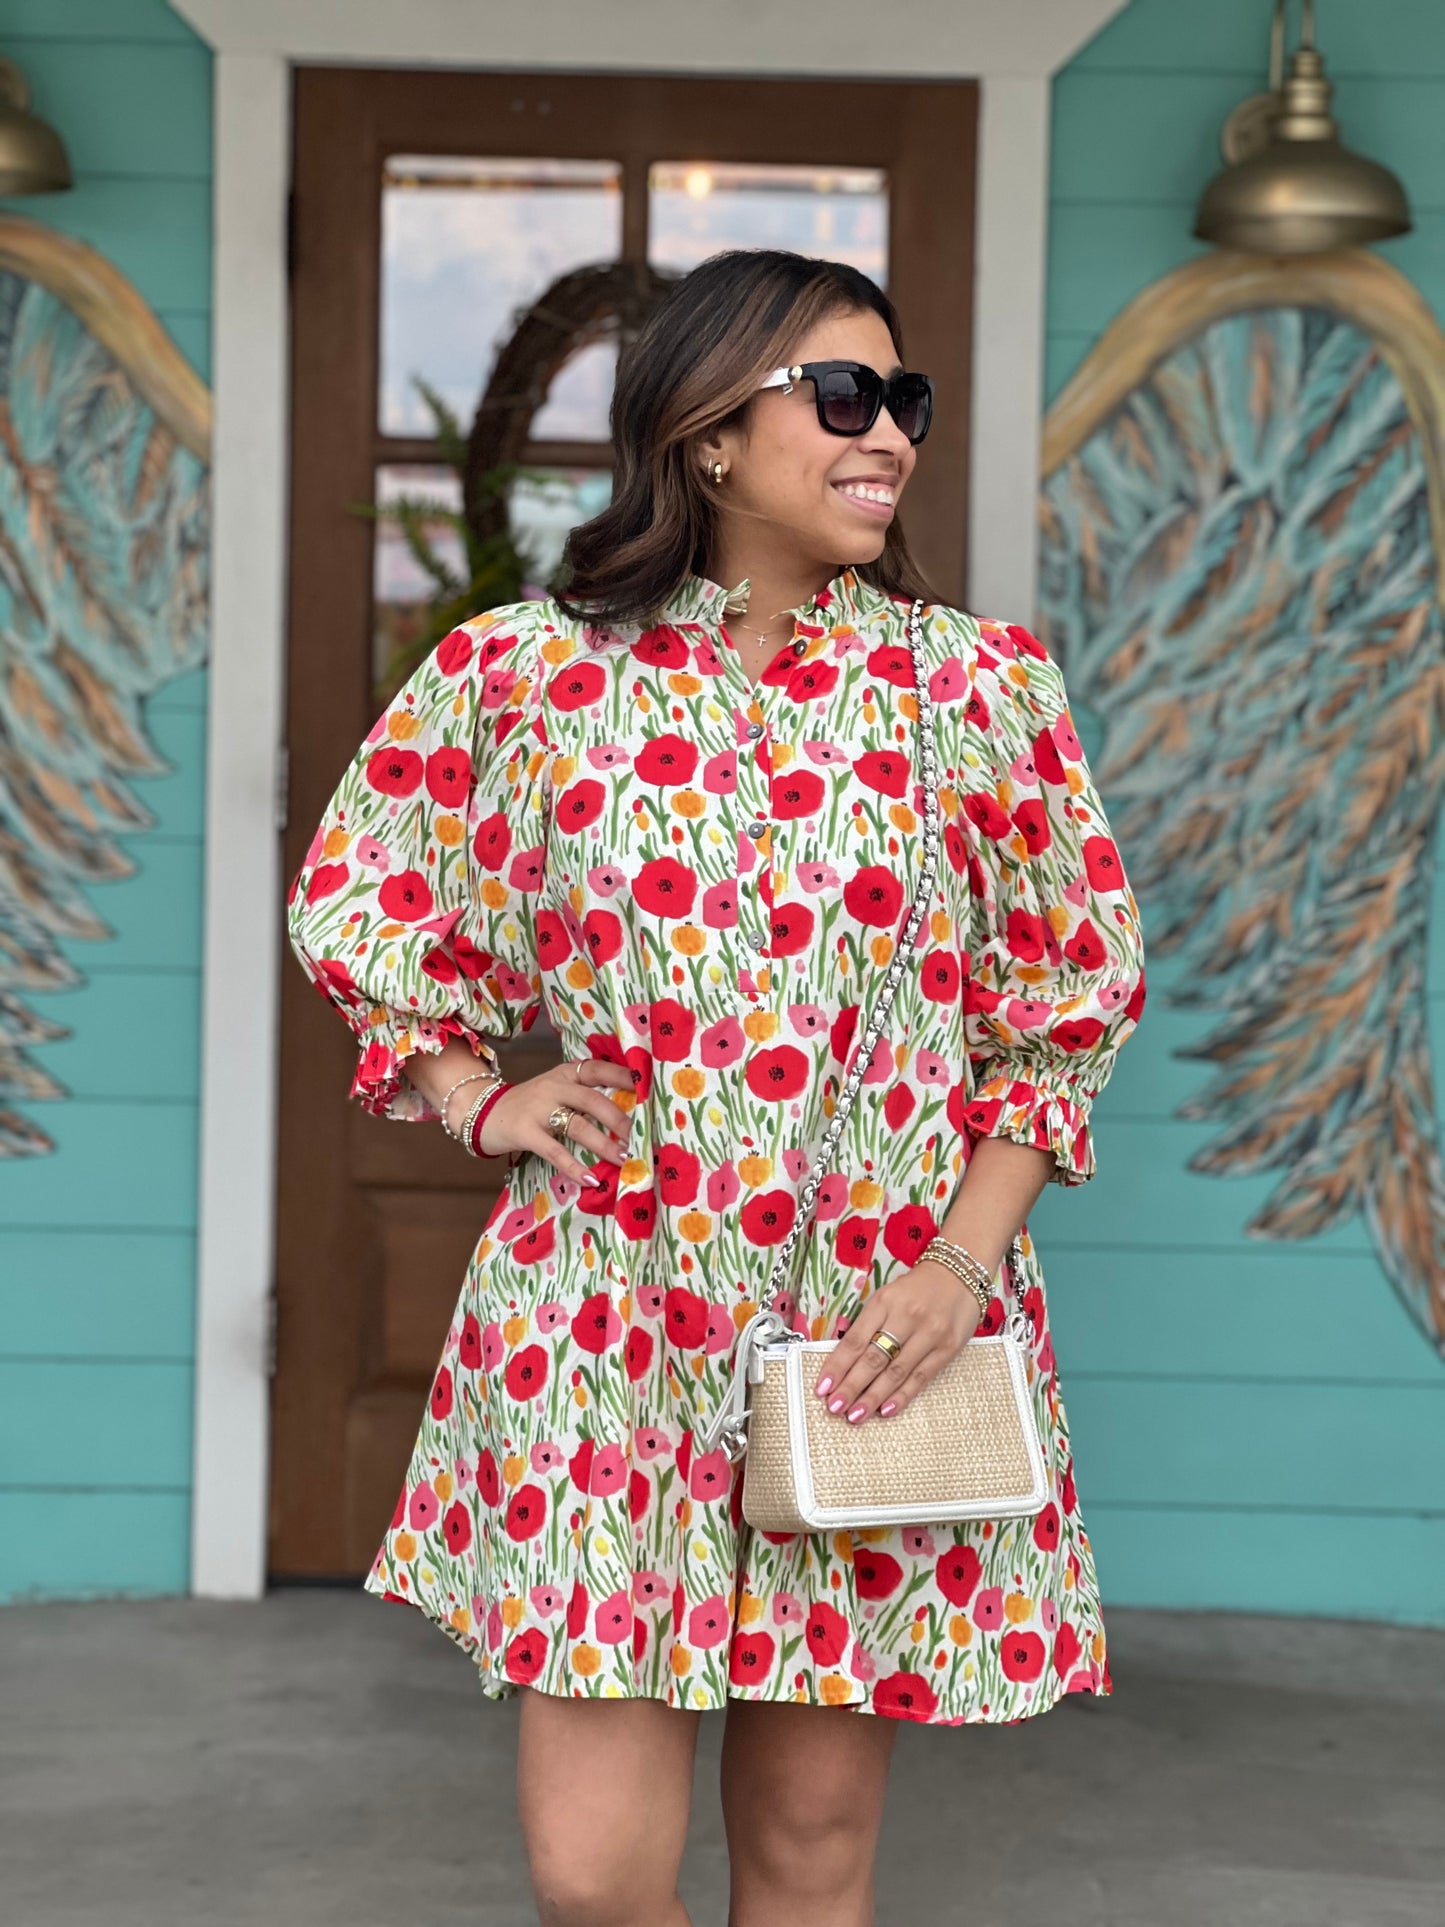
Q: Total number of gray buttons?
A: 4